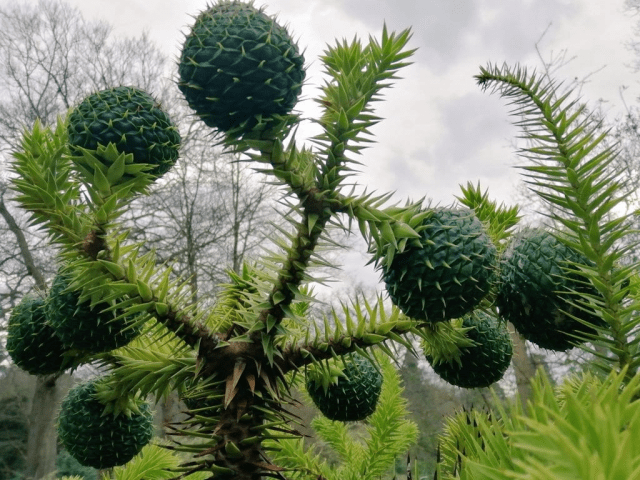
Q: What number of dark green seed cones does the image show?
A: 9